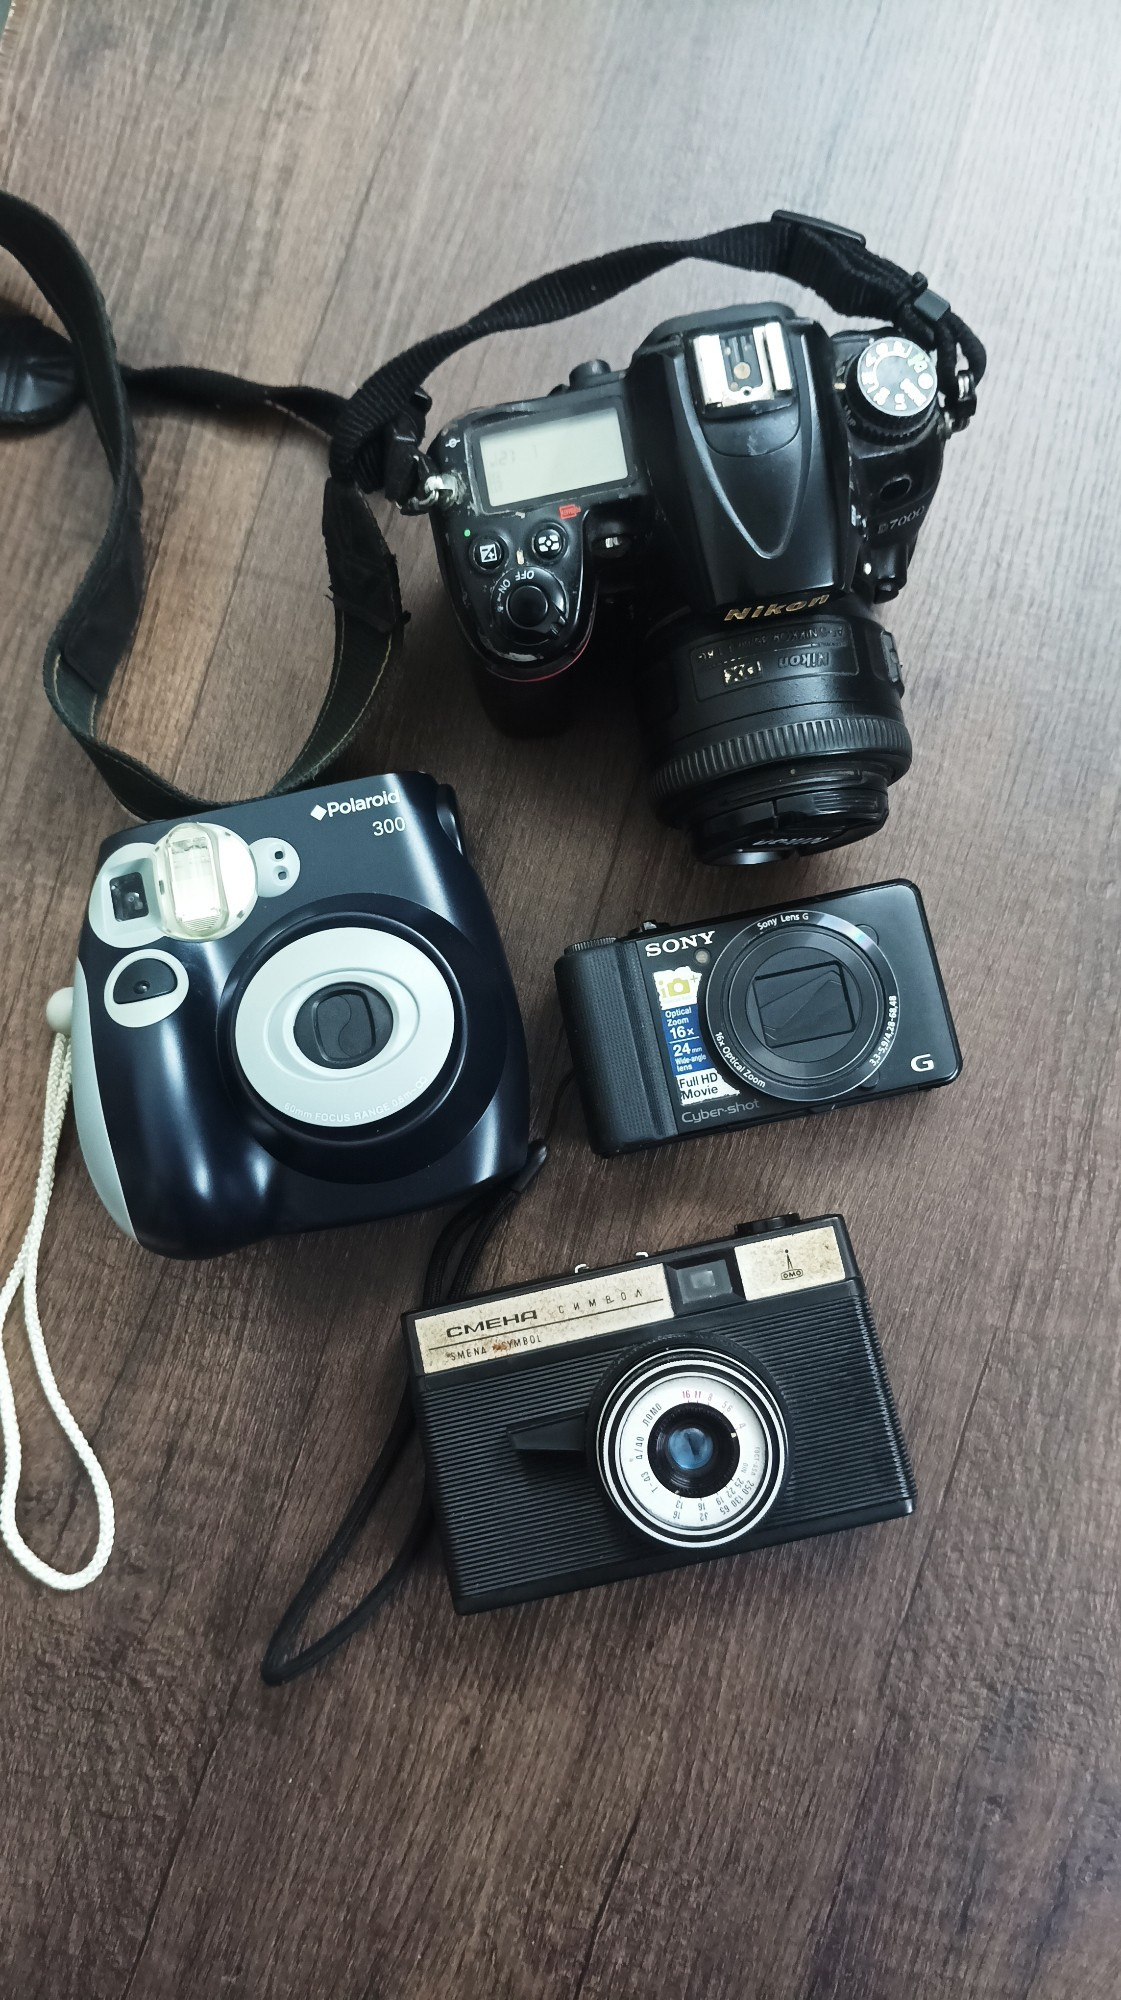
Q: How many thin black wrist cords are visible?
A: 1